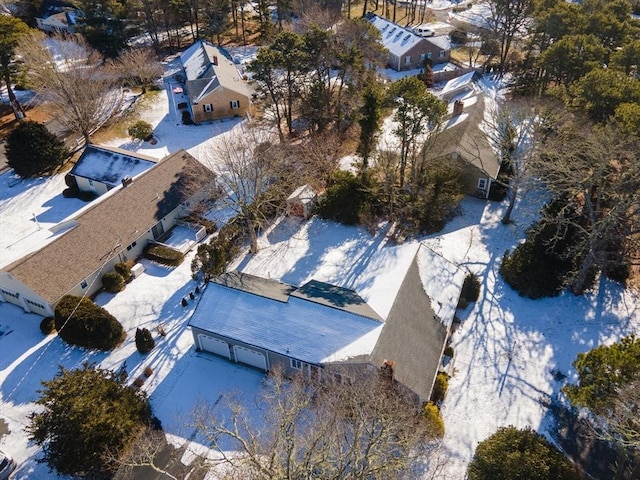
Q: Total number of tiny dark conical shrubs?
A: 3